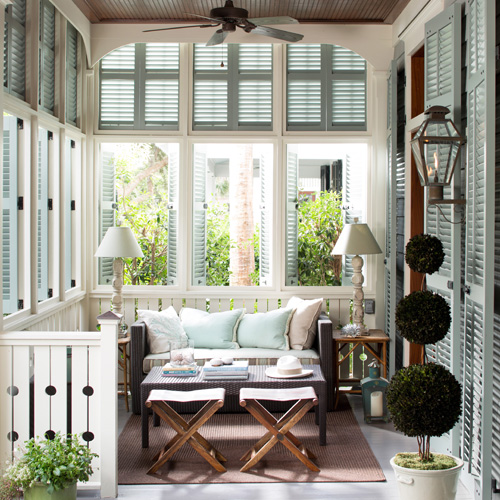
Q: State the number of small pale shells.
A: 2